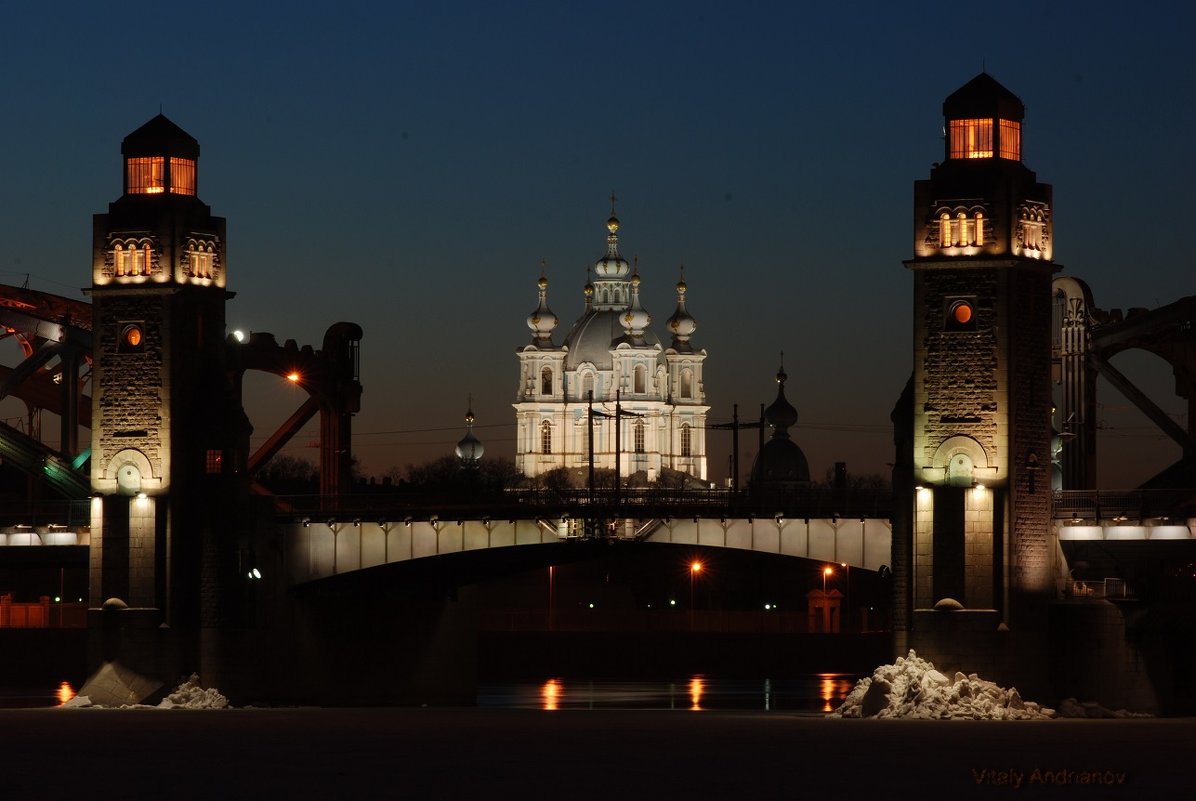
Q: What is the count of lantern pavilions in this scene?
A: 2